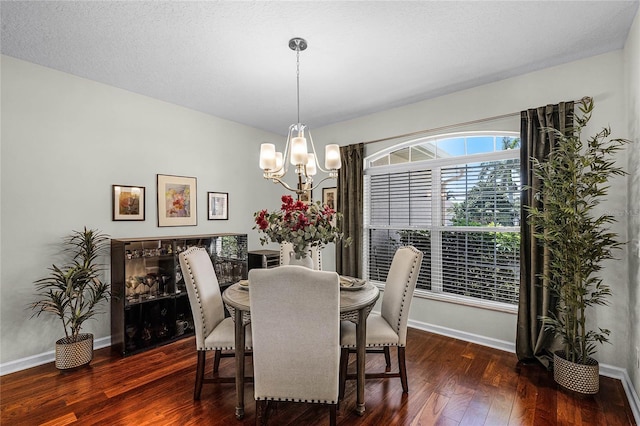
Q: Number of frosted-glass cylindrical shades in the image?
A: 5